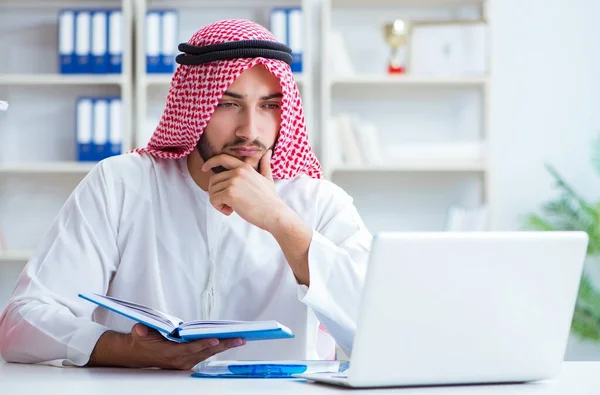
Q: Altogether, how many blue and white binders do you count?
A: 11